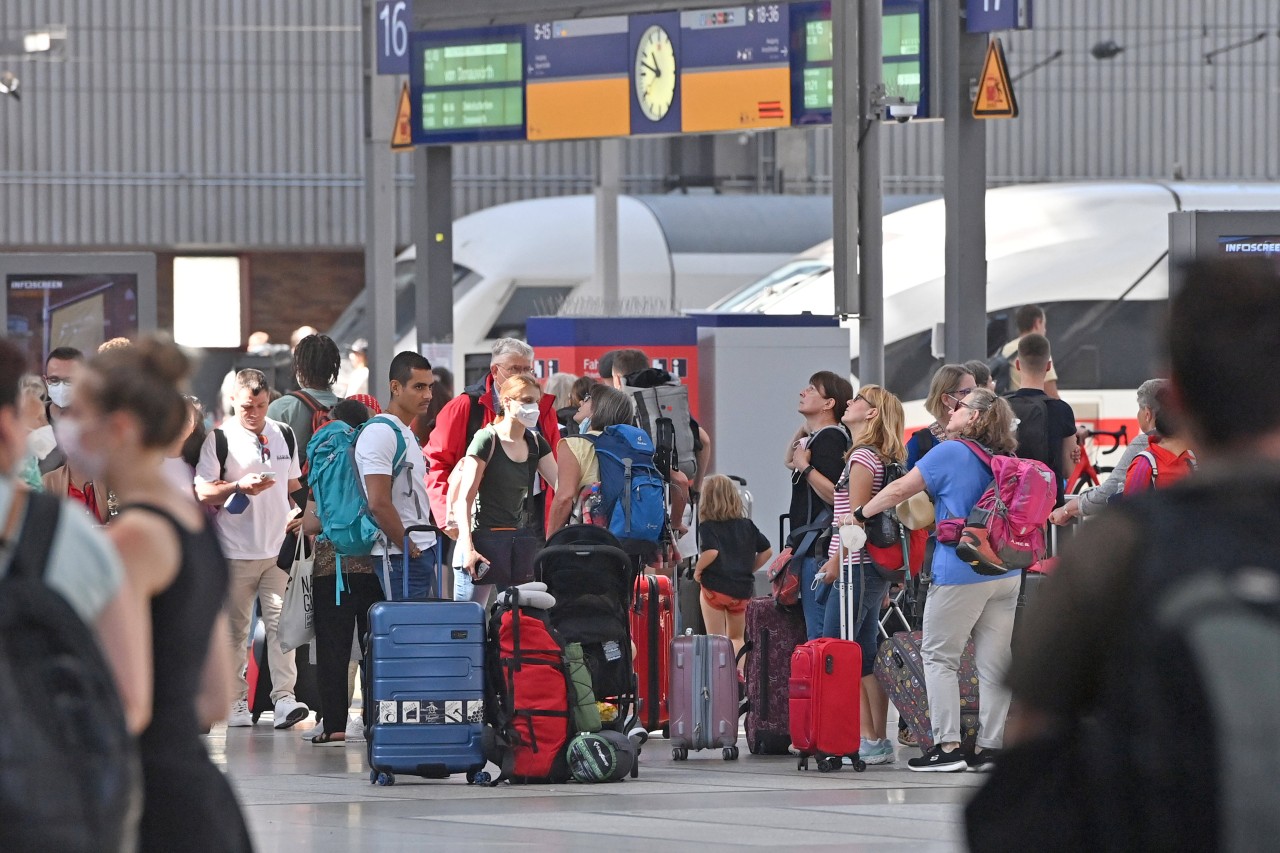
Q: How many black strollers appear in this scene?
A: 1